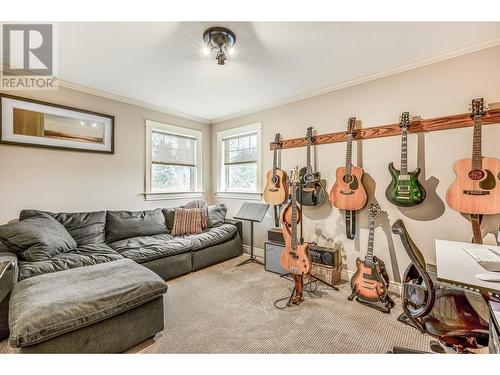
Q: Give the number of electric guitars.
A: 3